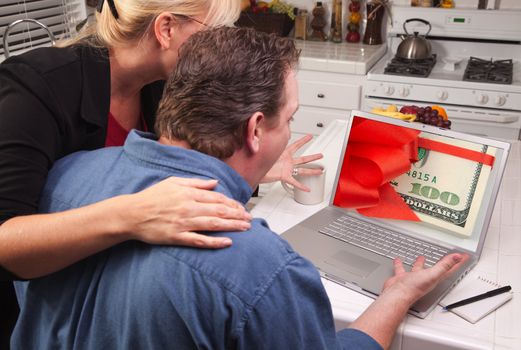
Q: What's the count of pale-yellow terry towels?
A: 0